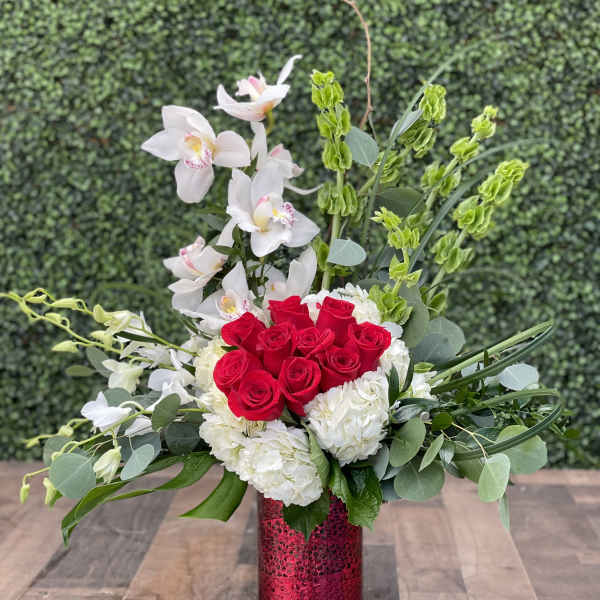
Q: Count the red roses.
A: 10